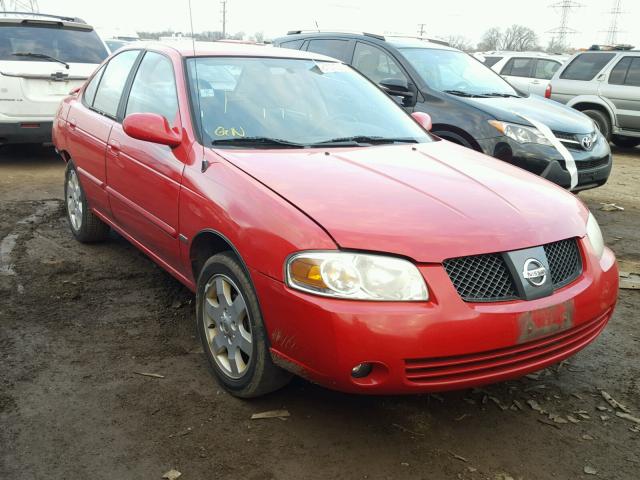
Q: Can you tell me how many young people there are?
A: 0